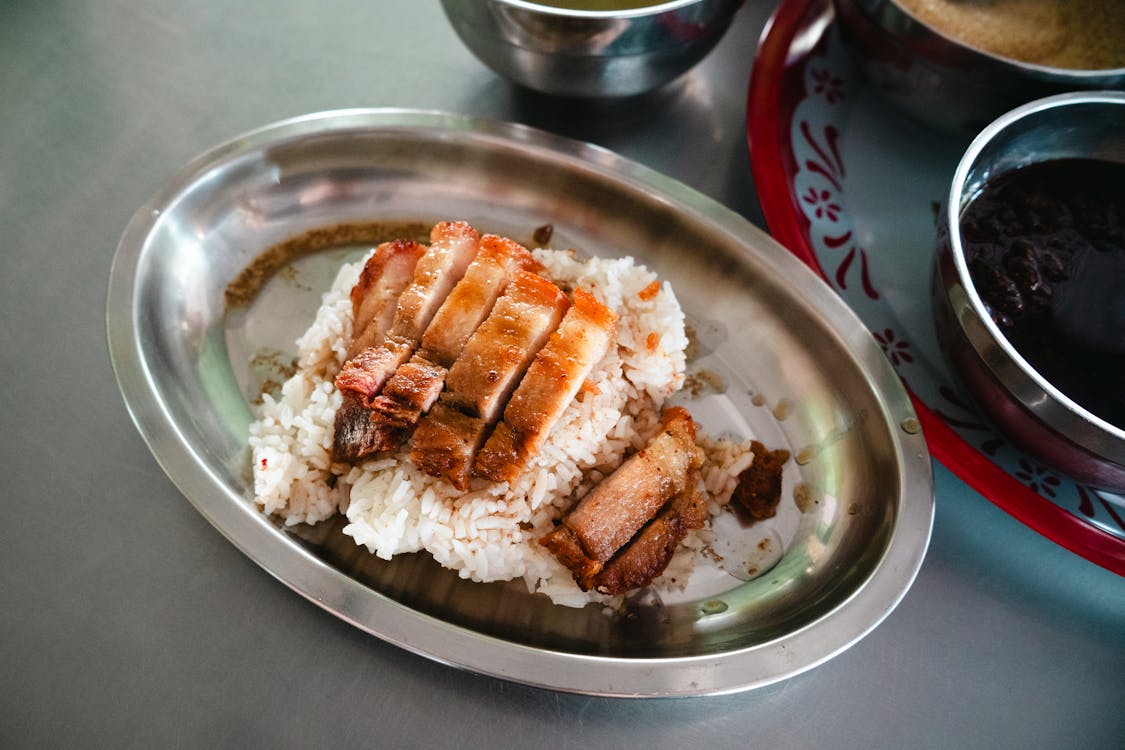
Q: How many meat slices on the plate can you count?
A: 7